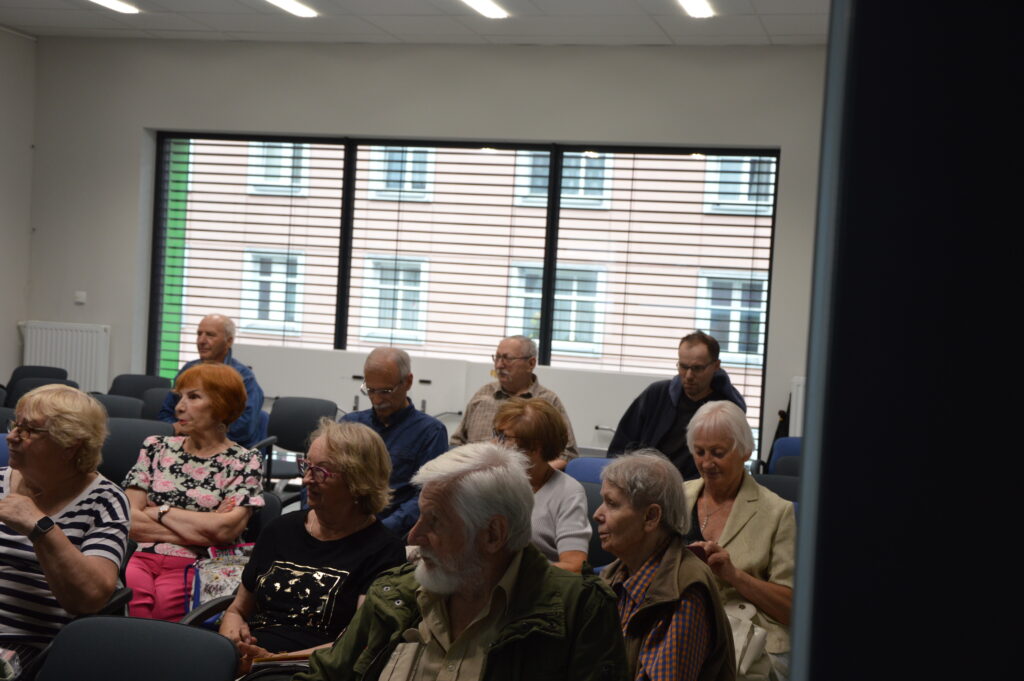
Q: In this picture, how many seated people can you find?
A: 11